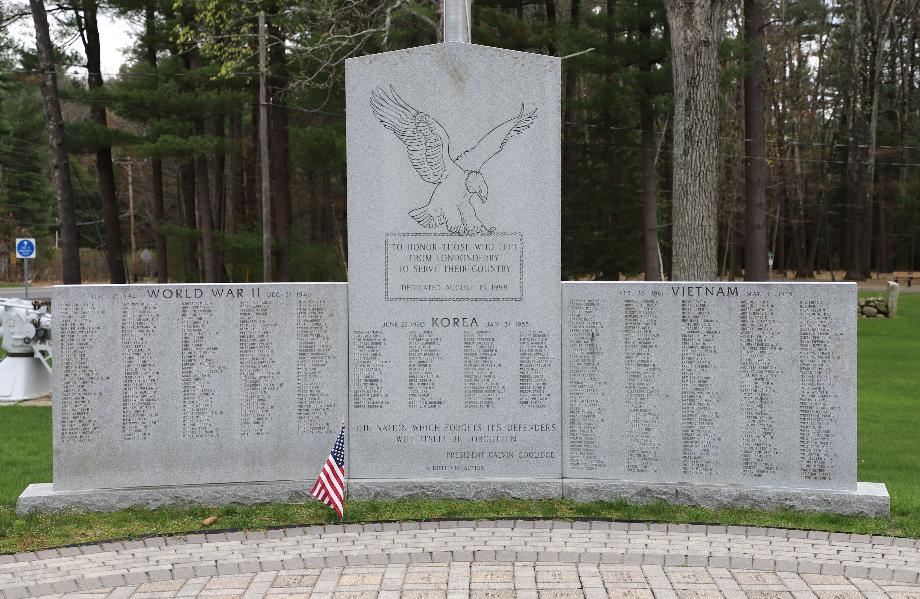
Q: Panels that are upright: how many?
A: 3